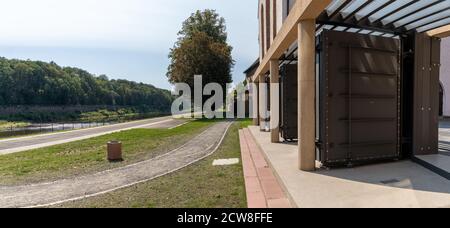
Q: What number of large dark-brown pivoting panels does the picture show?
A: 2